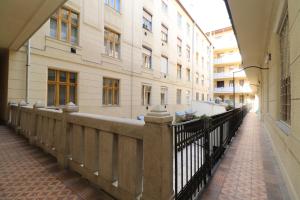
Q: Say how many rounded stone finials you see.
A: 5